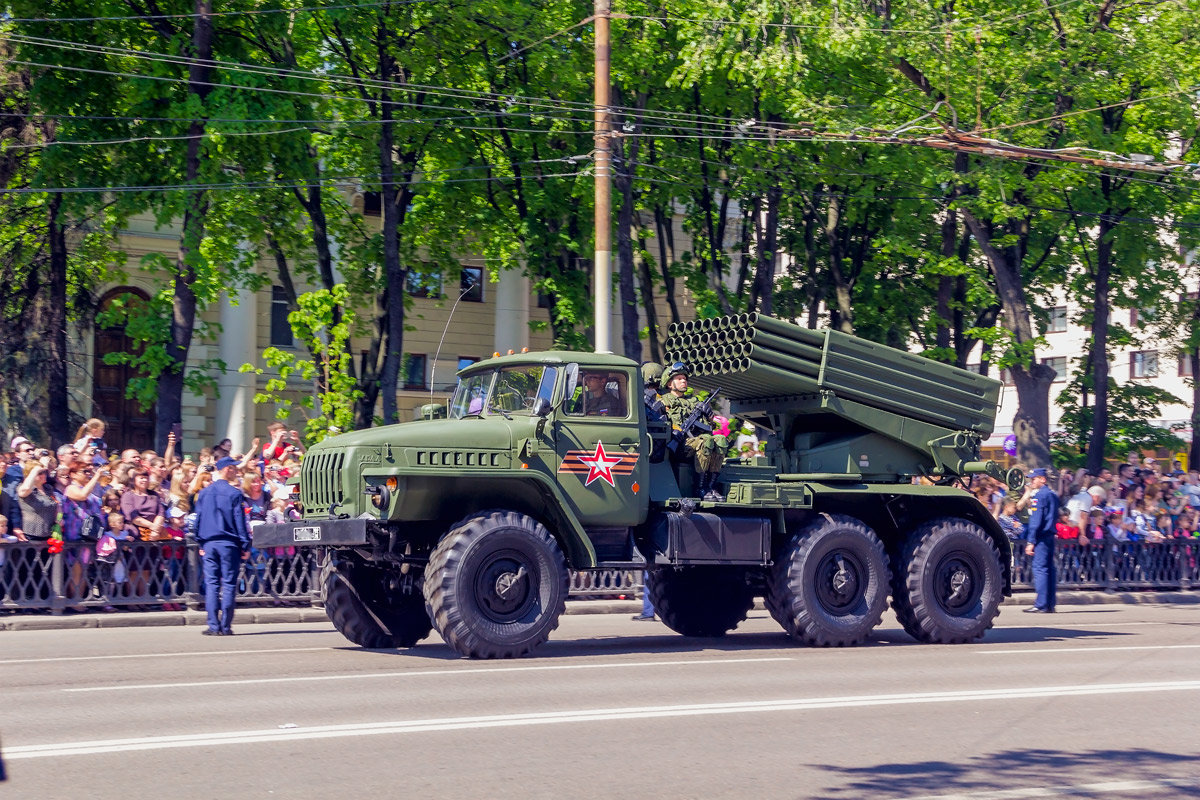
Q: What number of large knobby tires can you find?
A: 5